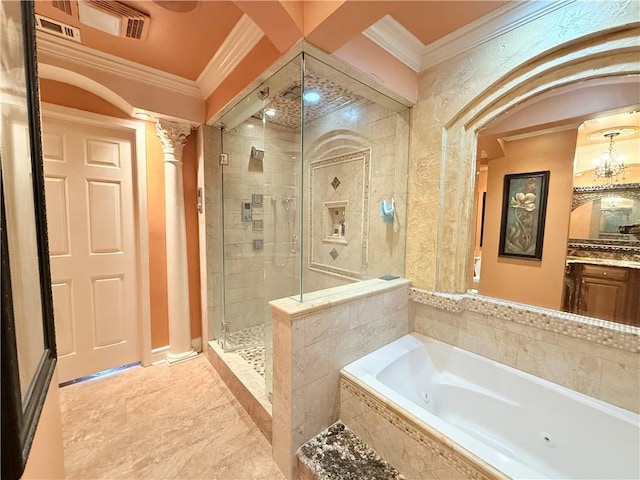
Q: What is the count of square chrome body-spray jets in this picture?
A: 3